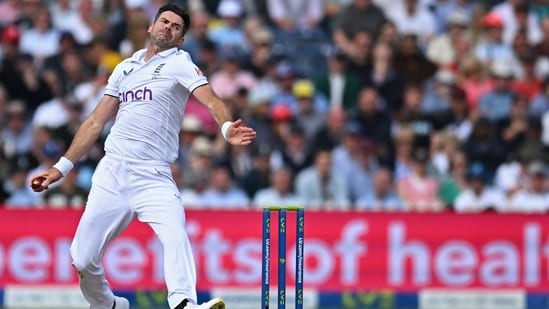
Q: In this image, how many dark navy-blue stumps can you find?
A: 3